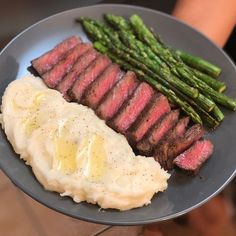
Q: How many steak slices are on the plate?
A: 12